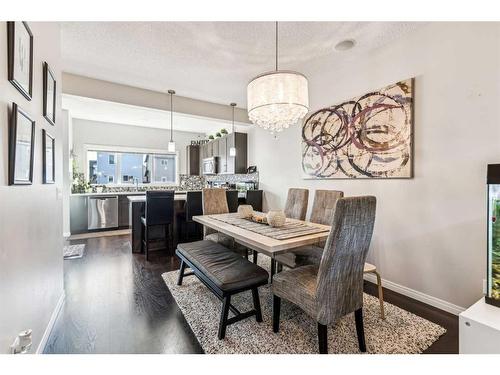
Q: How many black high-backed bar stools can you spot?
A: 4